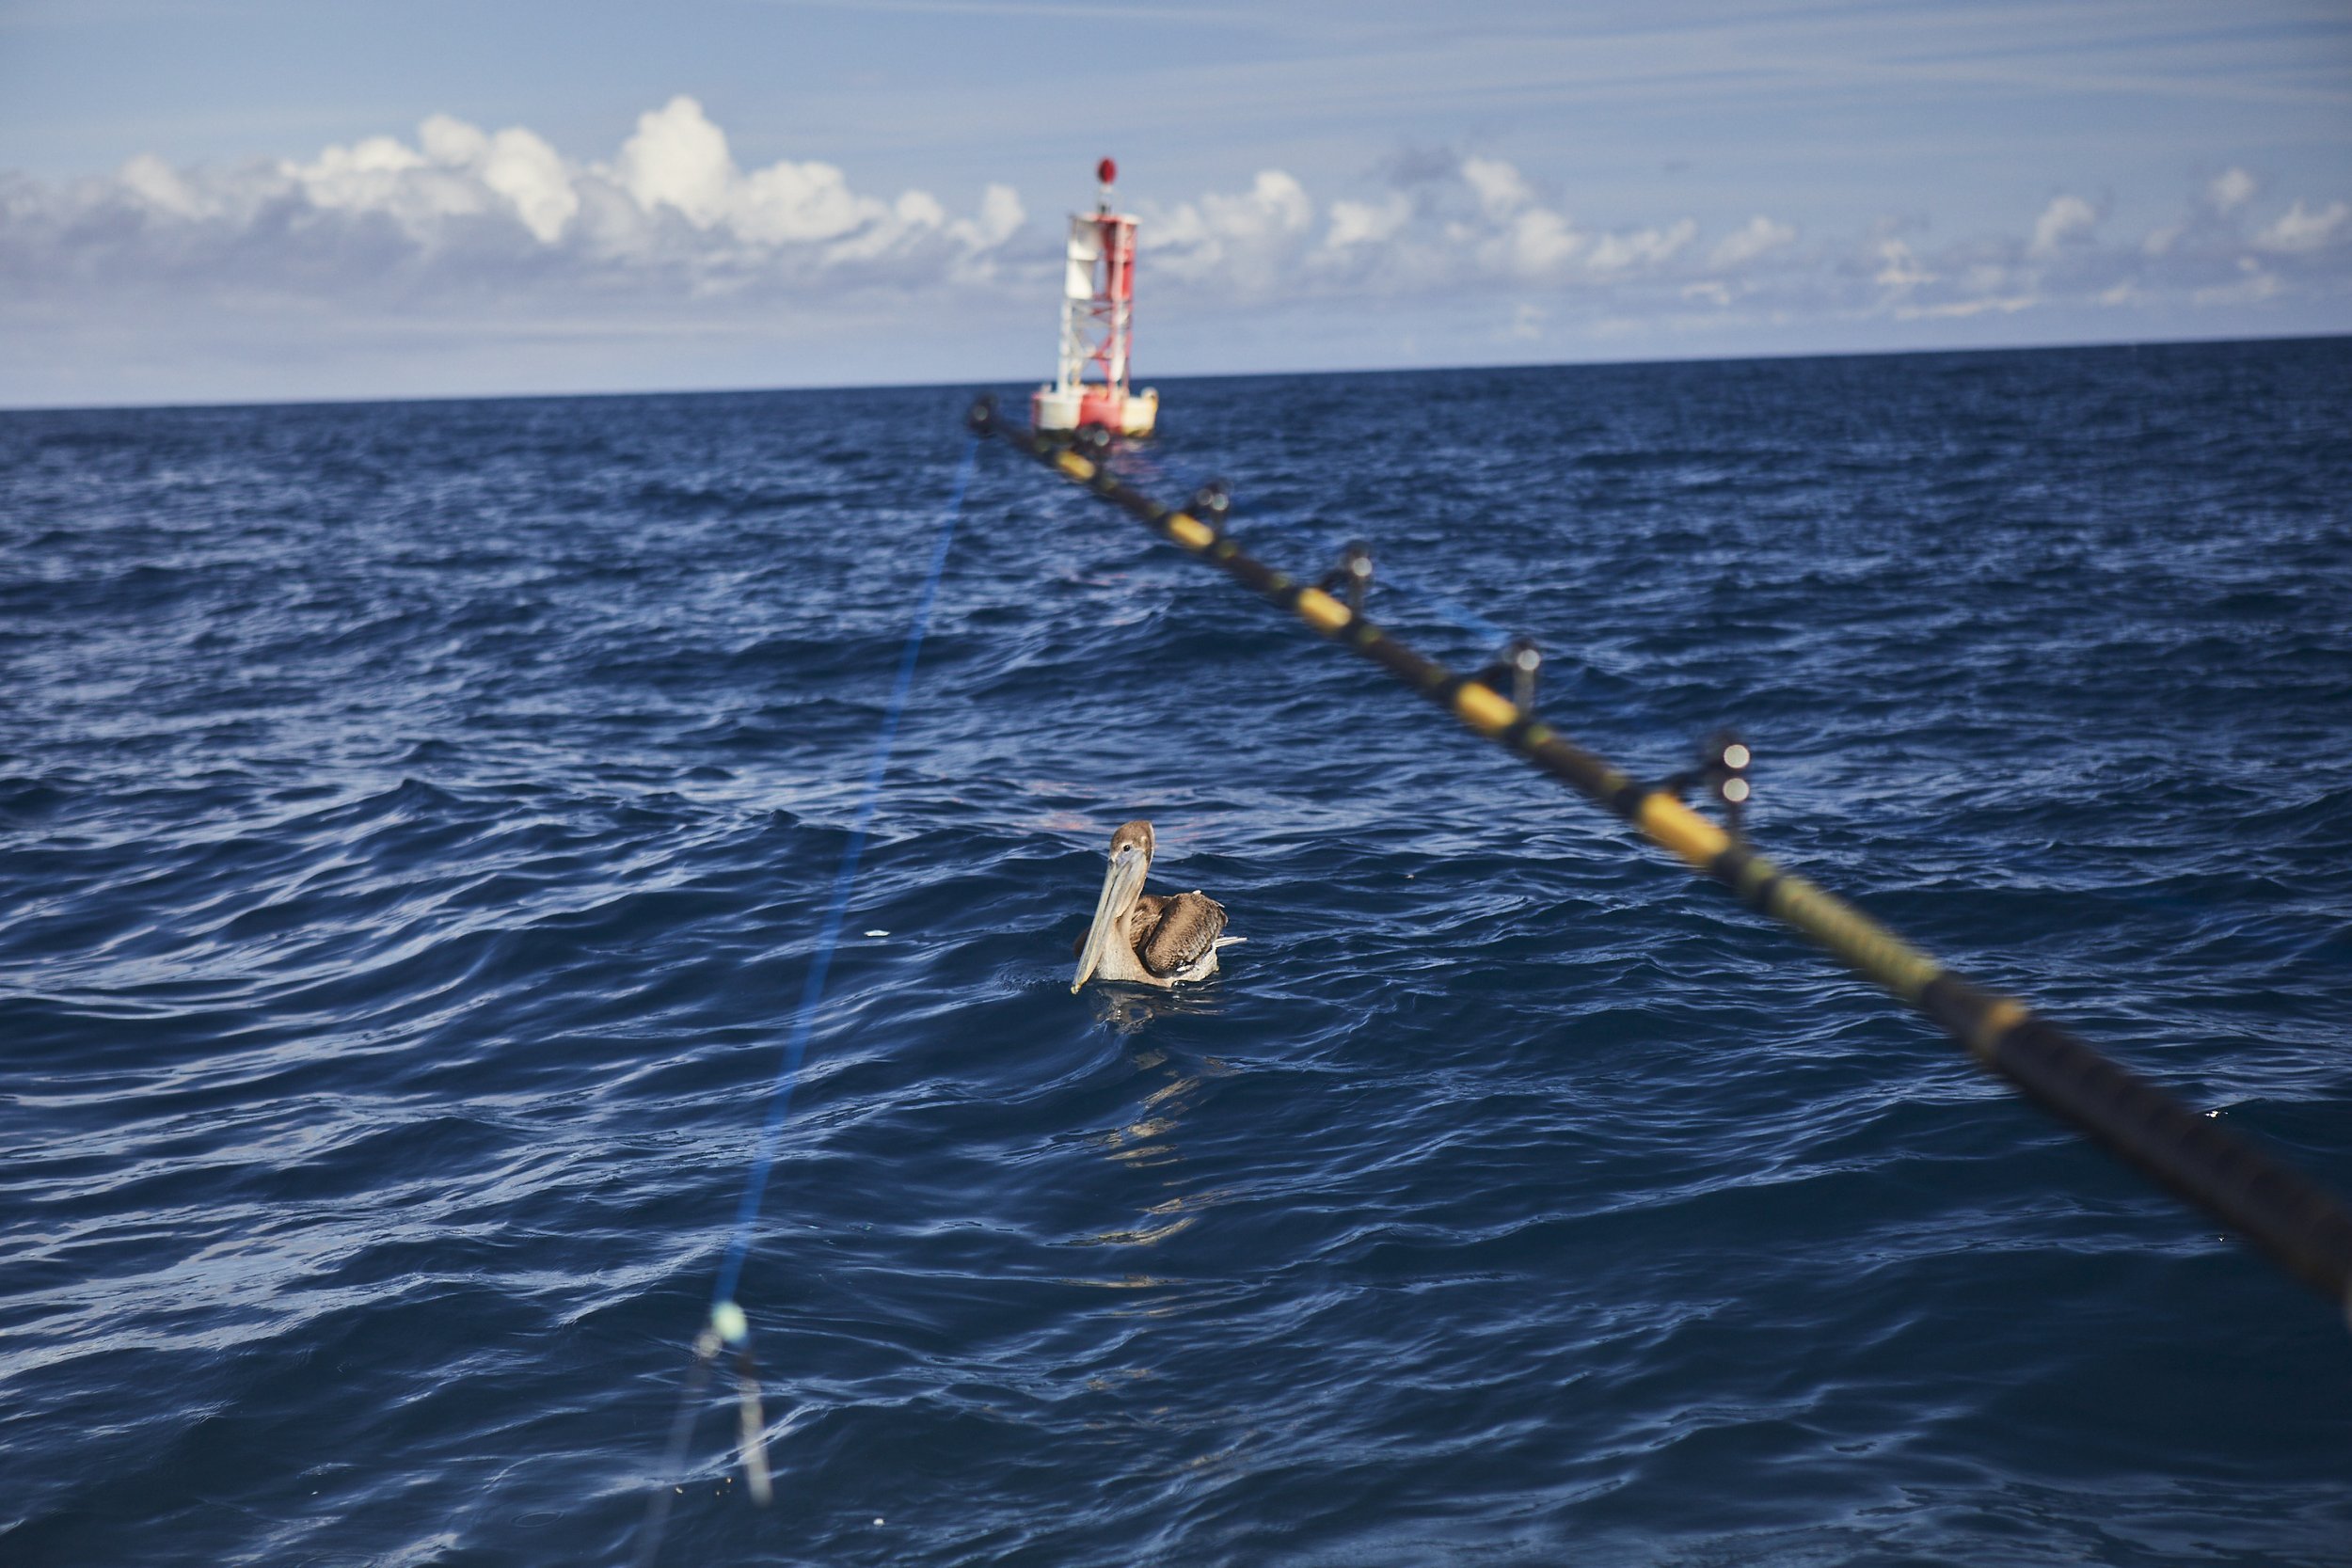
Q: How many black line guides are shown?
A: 6